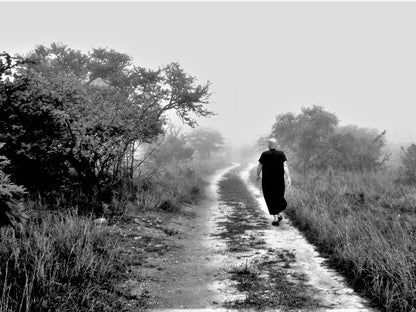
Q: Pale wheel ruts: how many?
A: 2